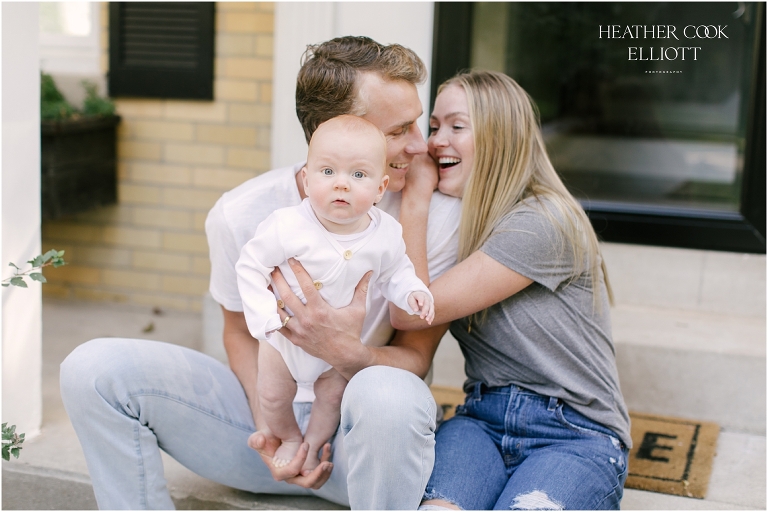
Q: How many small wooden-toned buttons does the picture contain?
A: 3